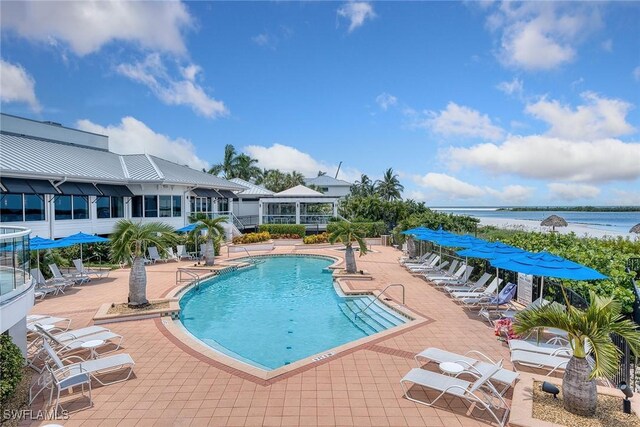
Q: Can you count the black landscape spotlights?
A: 2